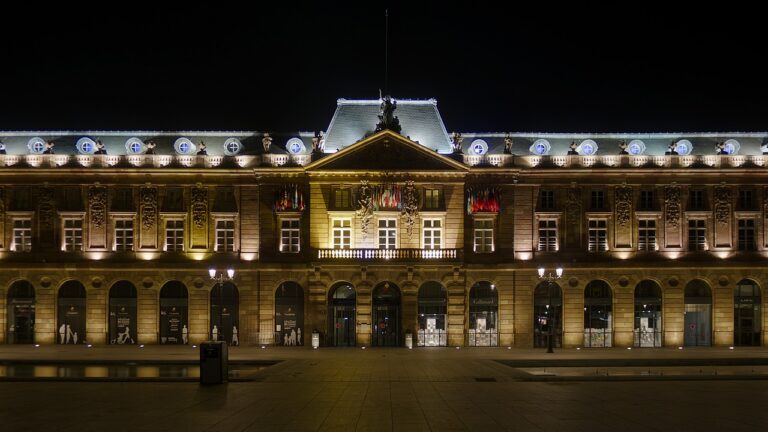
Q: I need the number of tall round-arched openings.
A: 15